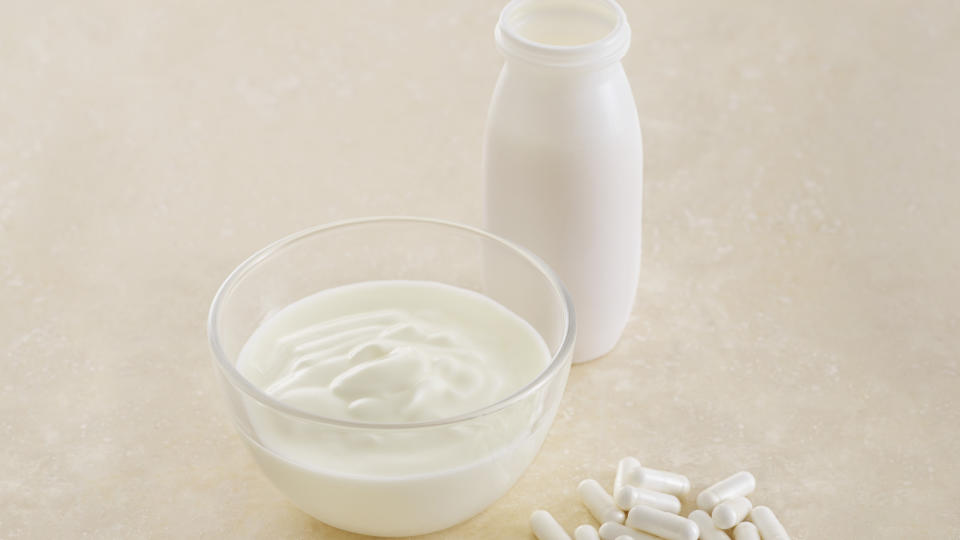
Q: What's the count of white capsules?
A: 14